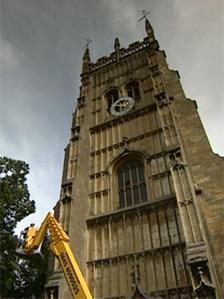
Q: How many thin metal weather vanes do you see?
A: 2